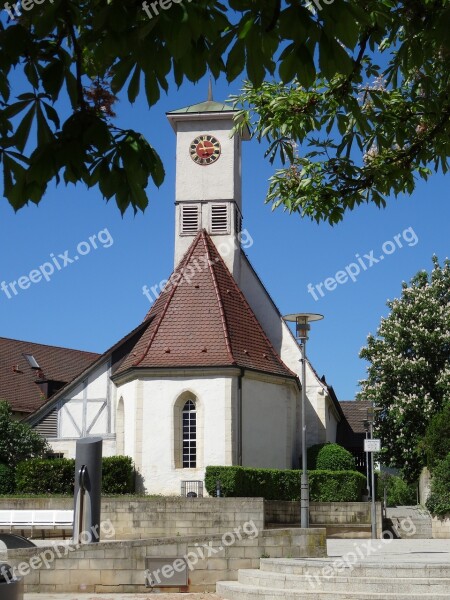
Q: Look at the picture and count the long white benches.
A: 1